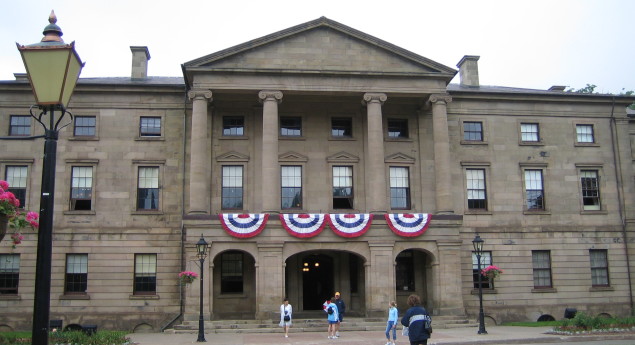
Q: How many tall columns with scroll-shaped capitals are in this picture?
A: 4